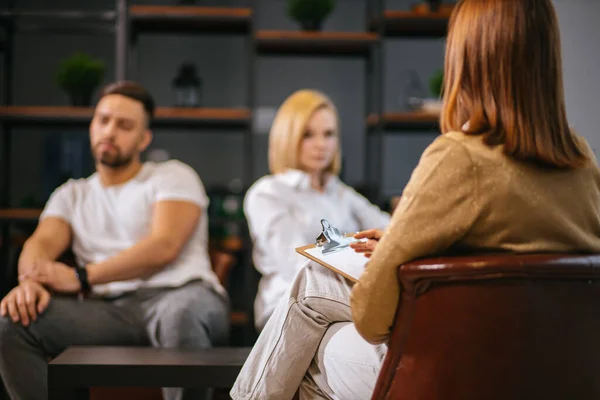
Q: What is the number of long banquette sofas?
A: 0